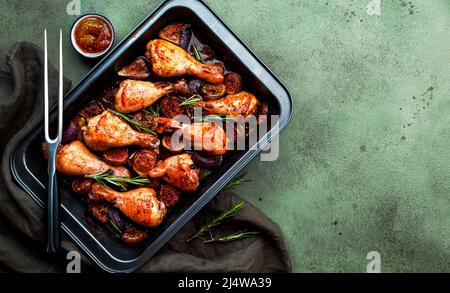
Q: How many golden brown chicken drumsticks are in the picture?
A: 8